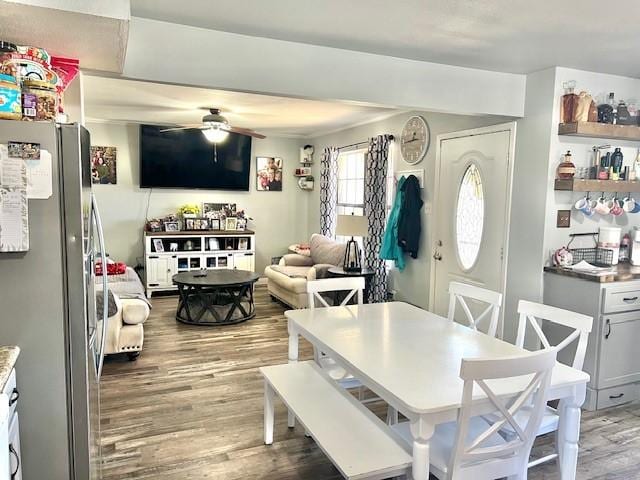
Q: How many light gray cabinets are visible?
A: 1